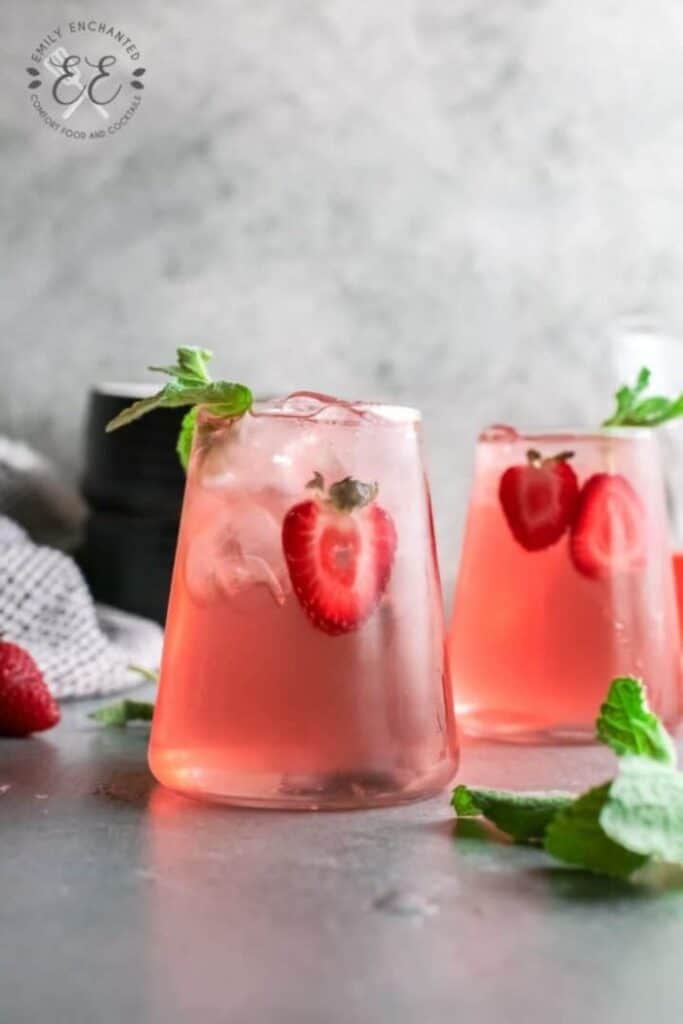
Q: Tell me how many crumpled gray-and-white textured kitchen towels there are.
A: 1